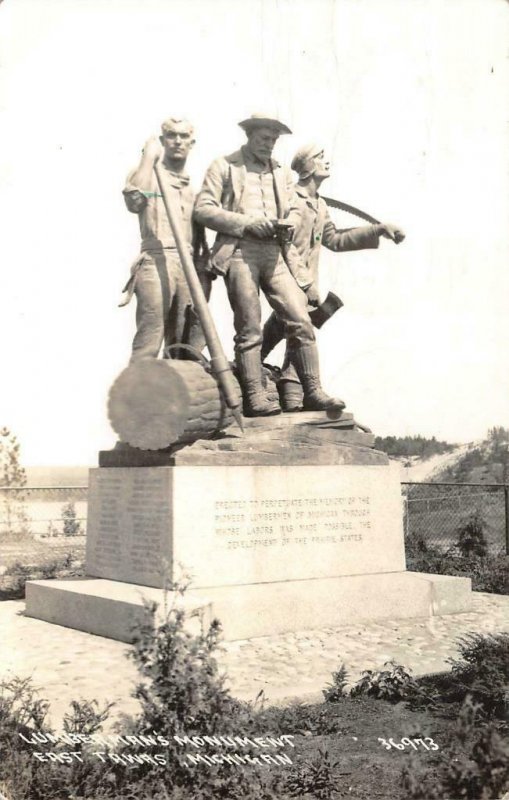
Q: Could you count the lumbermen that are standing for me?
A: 3